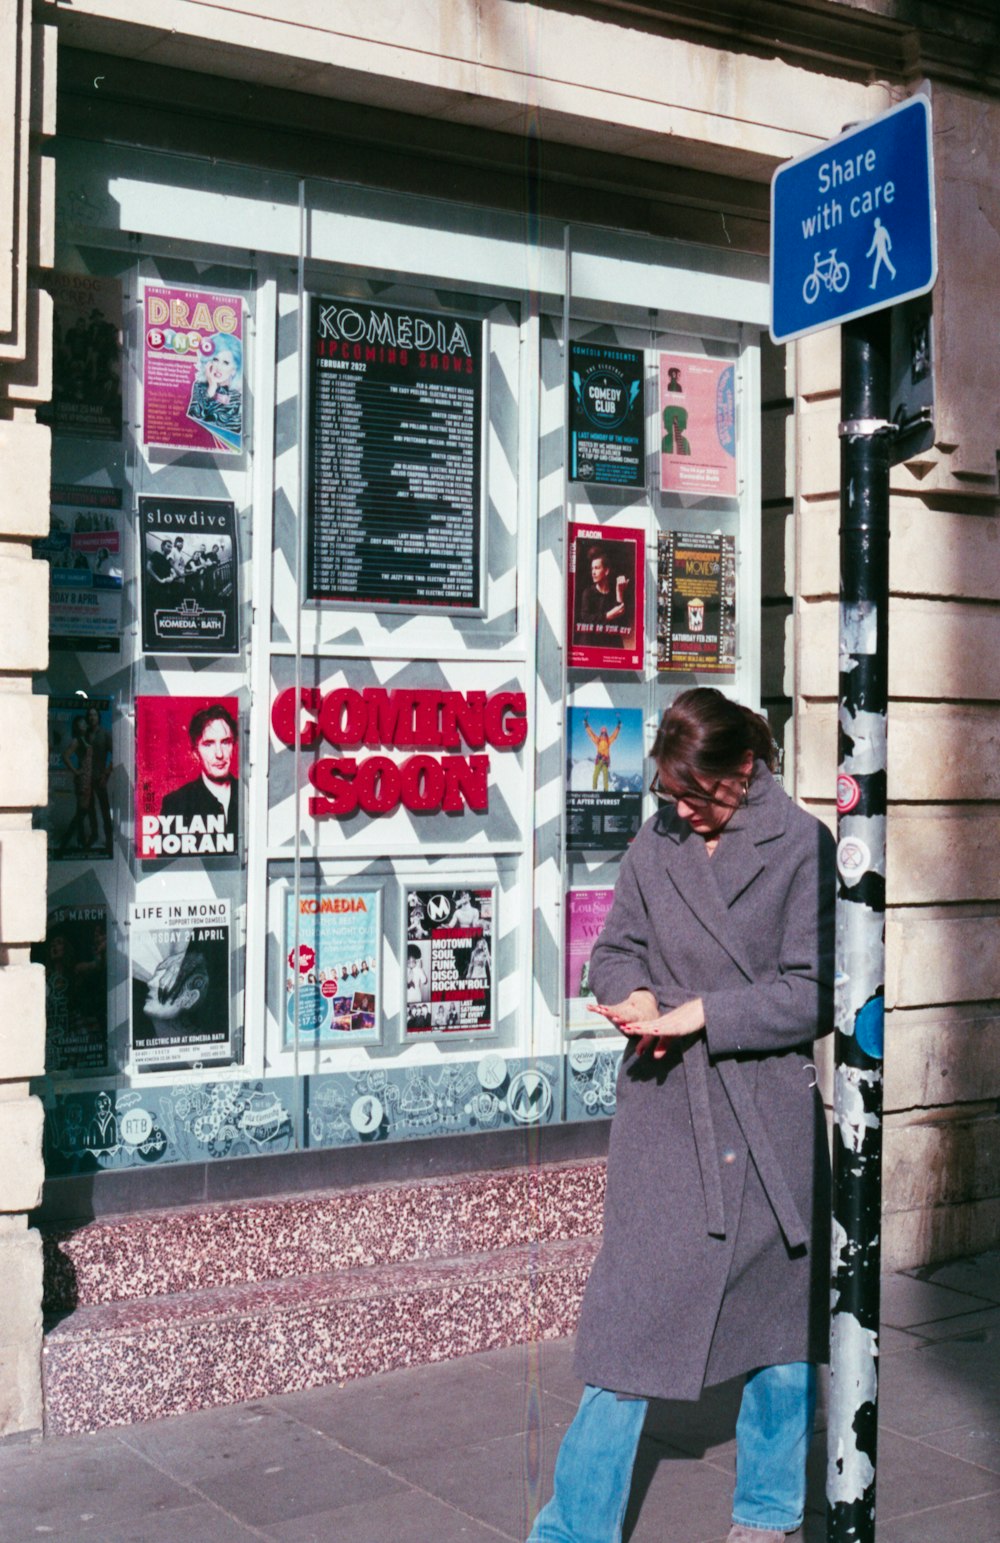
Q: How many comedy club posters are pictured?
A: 1